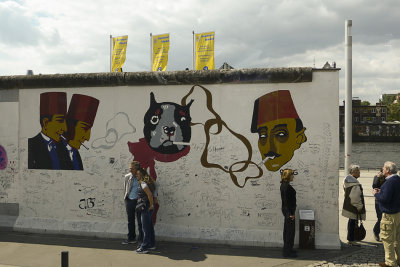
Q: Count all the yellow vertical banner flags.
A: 3